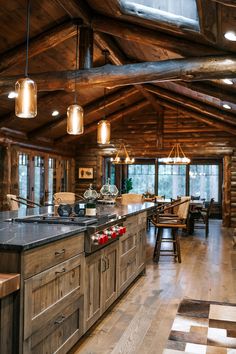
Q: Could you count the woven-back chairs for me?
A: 4